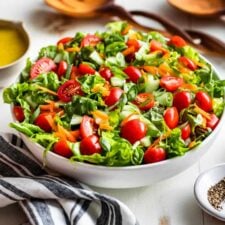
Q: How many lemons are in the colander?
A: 0